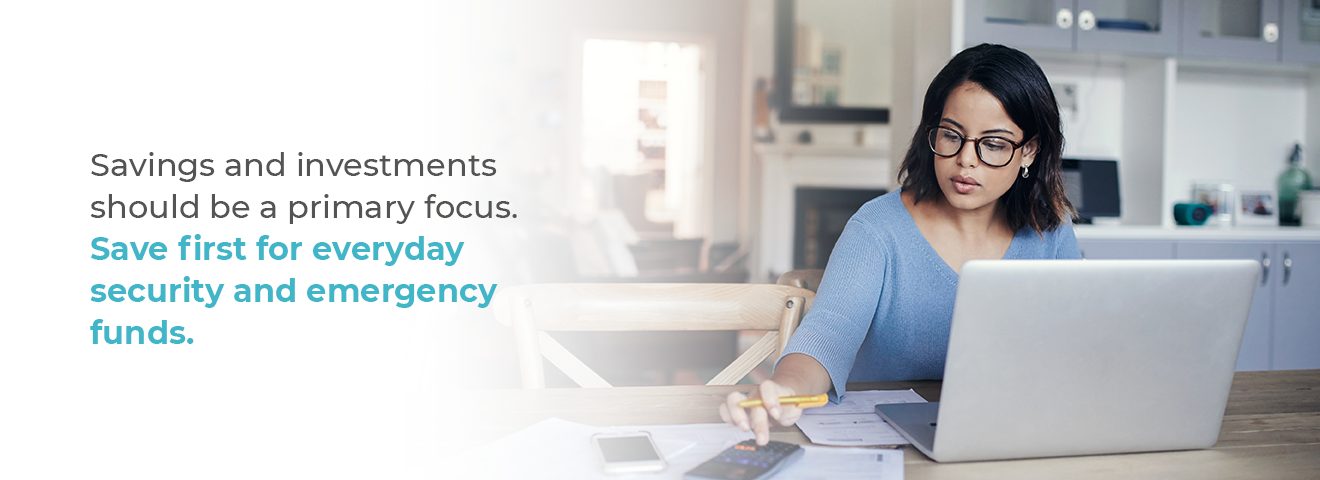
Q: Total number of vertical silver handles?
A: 2